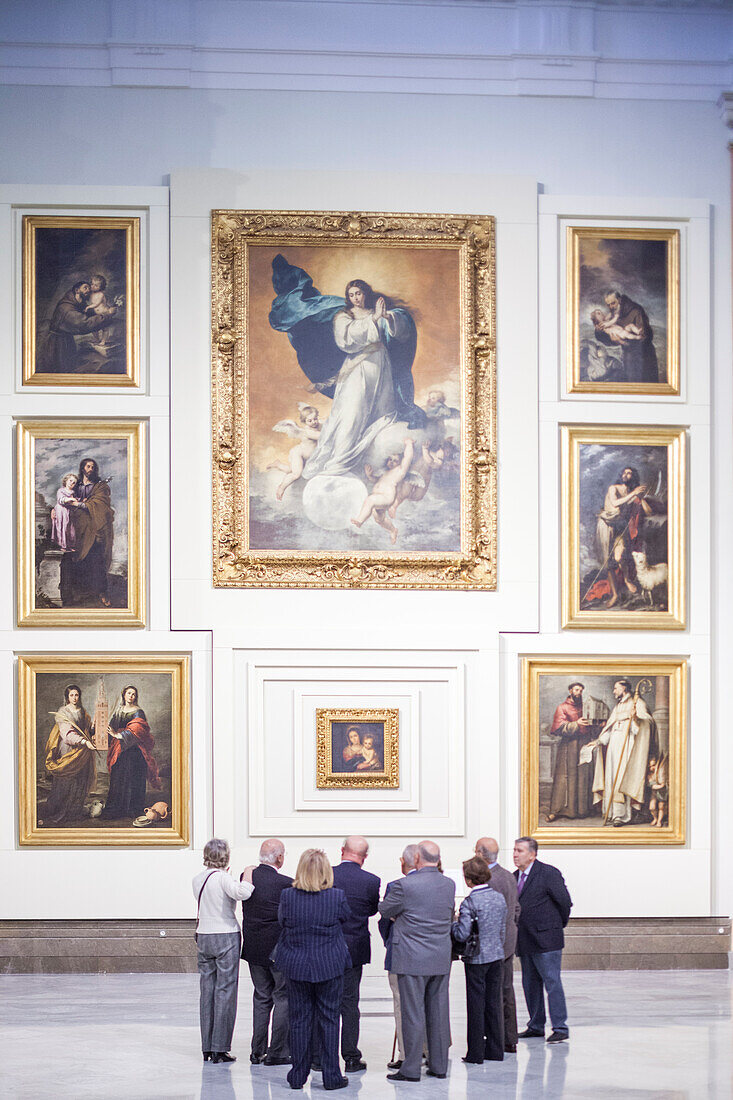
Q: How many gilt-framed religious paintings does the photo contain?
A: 8